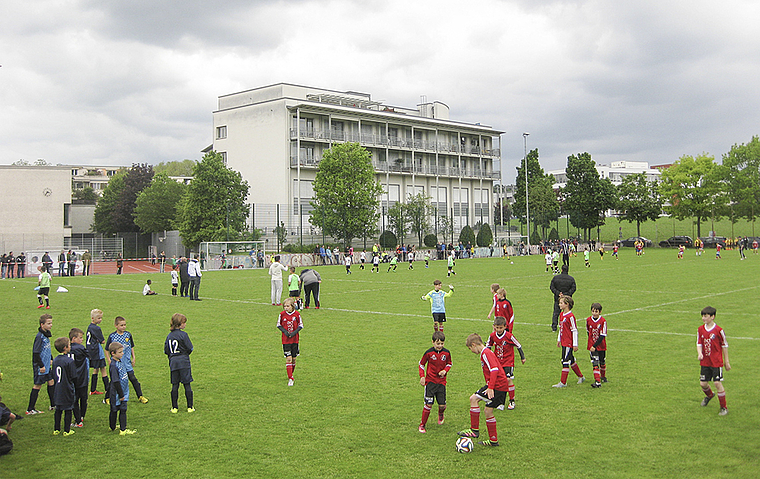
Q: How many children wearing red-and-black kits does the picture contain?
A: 9